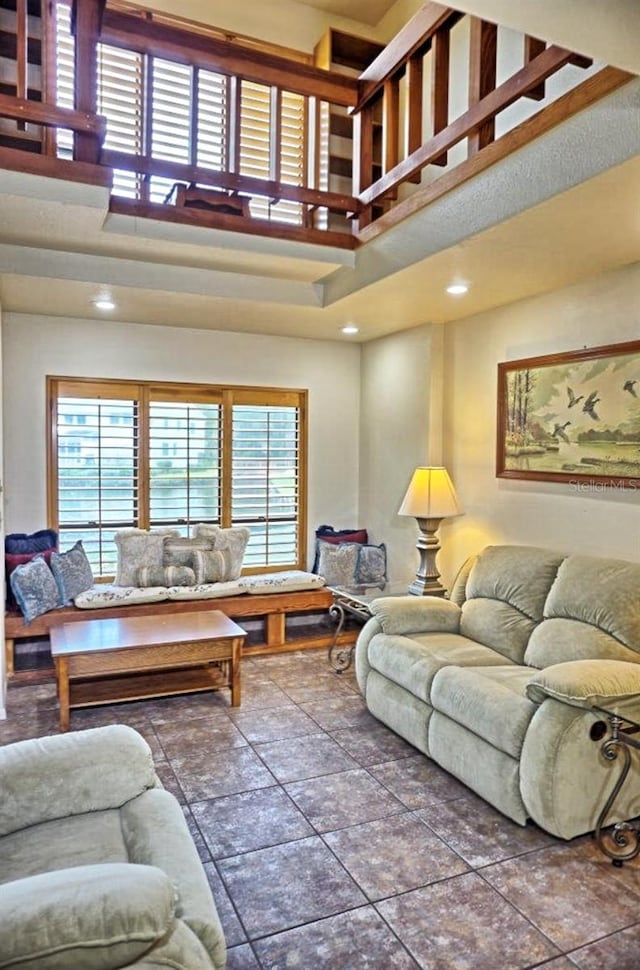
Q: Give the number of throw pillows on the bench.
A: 13